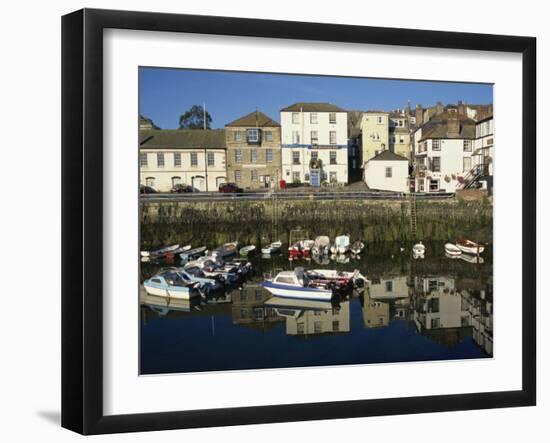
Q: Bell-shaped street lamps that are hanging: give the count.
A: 0